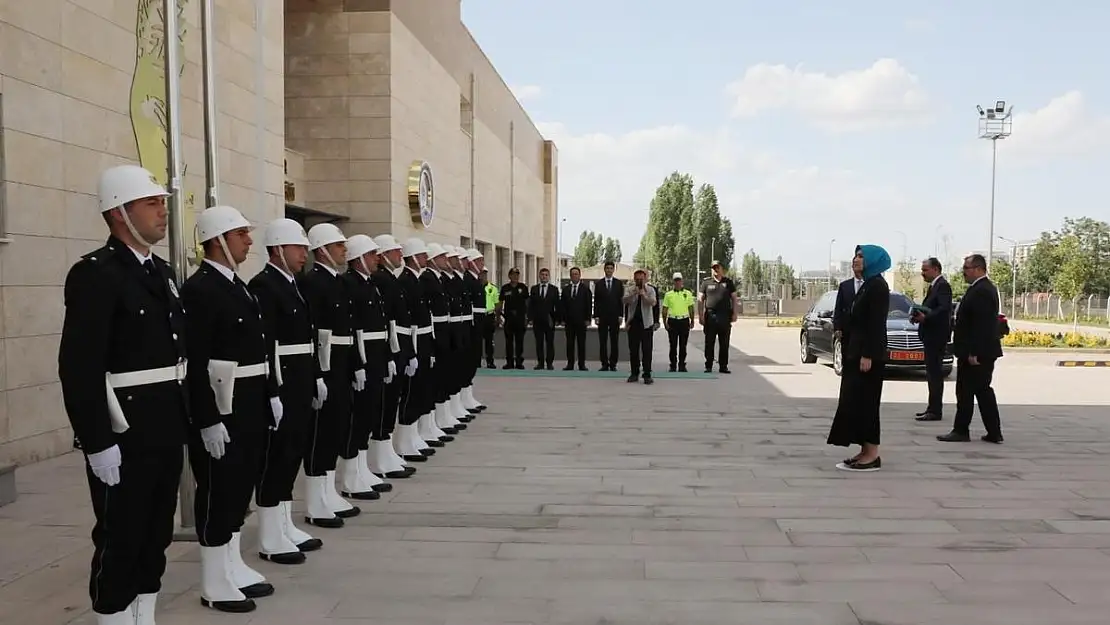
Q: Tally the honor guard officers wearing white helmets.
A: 11